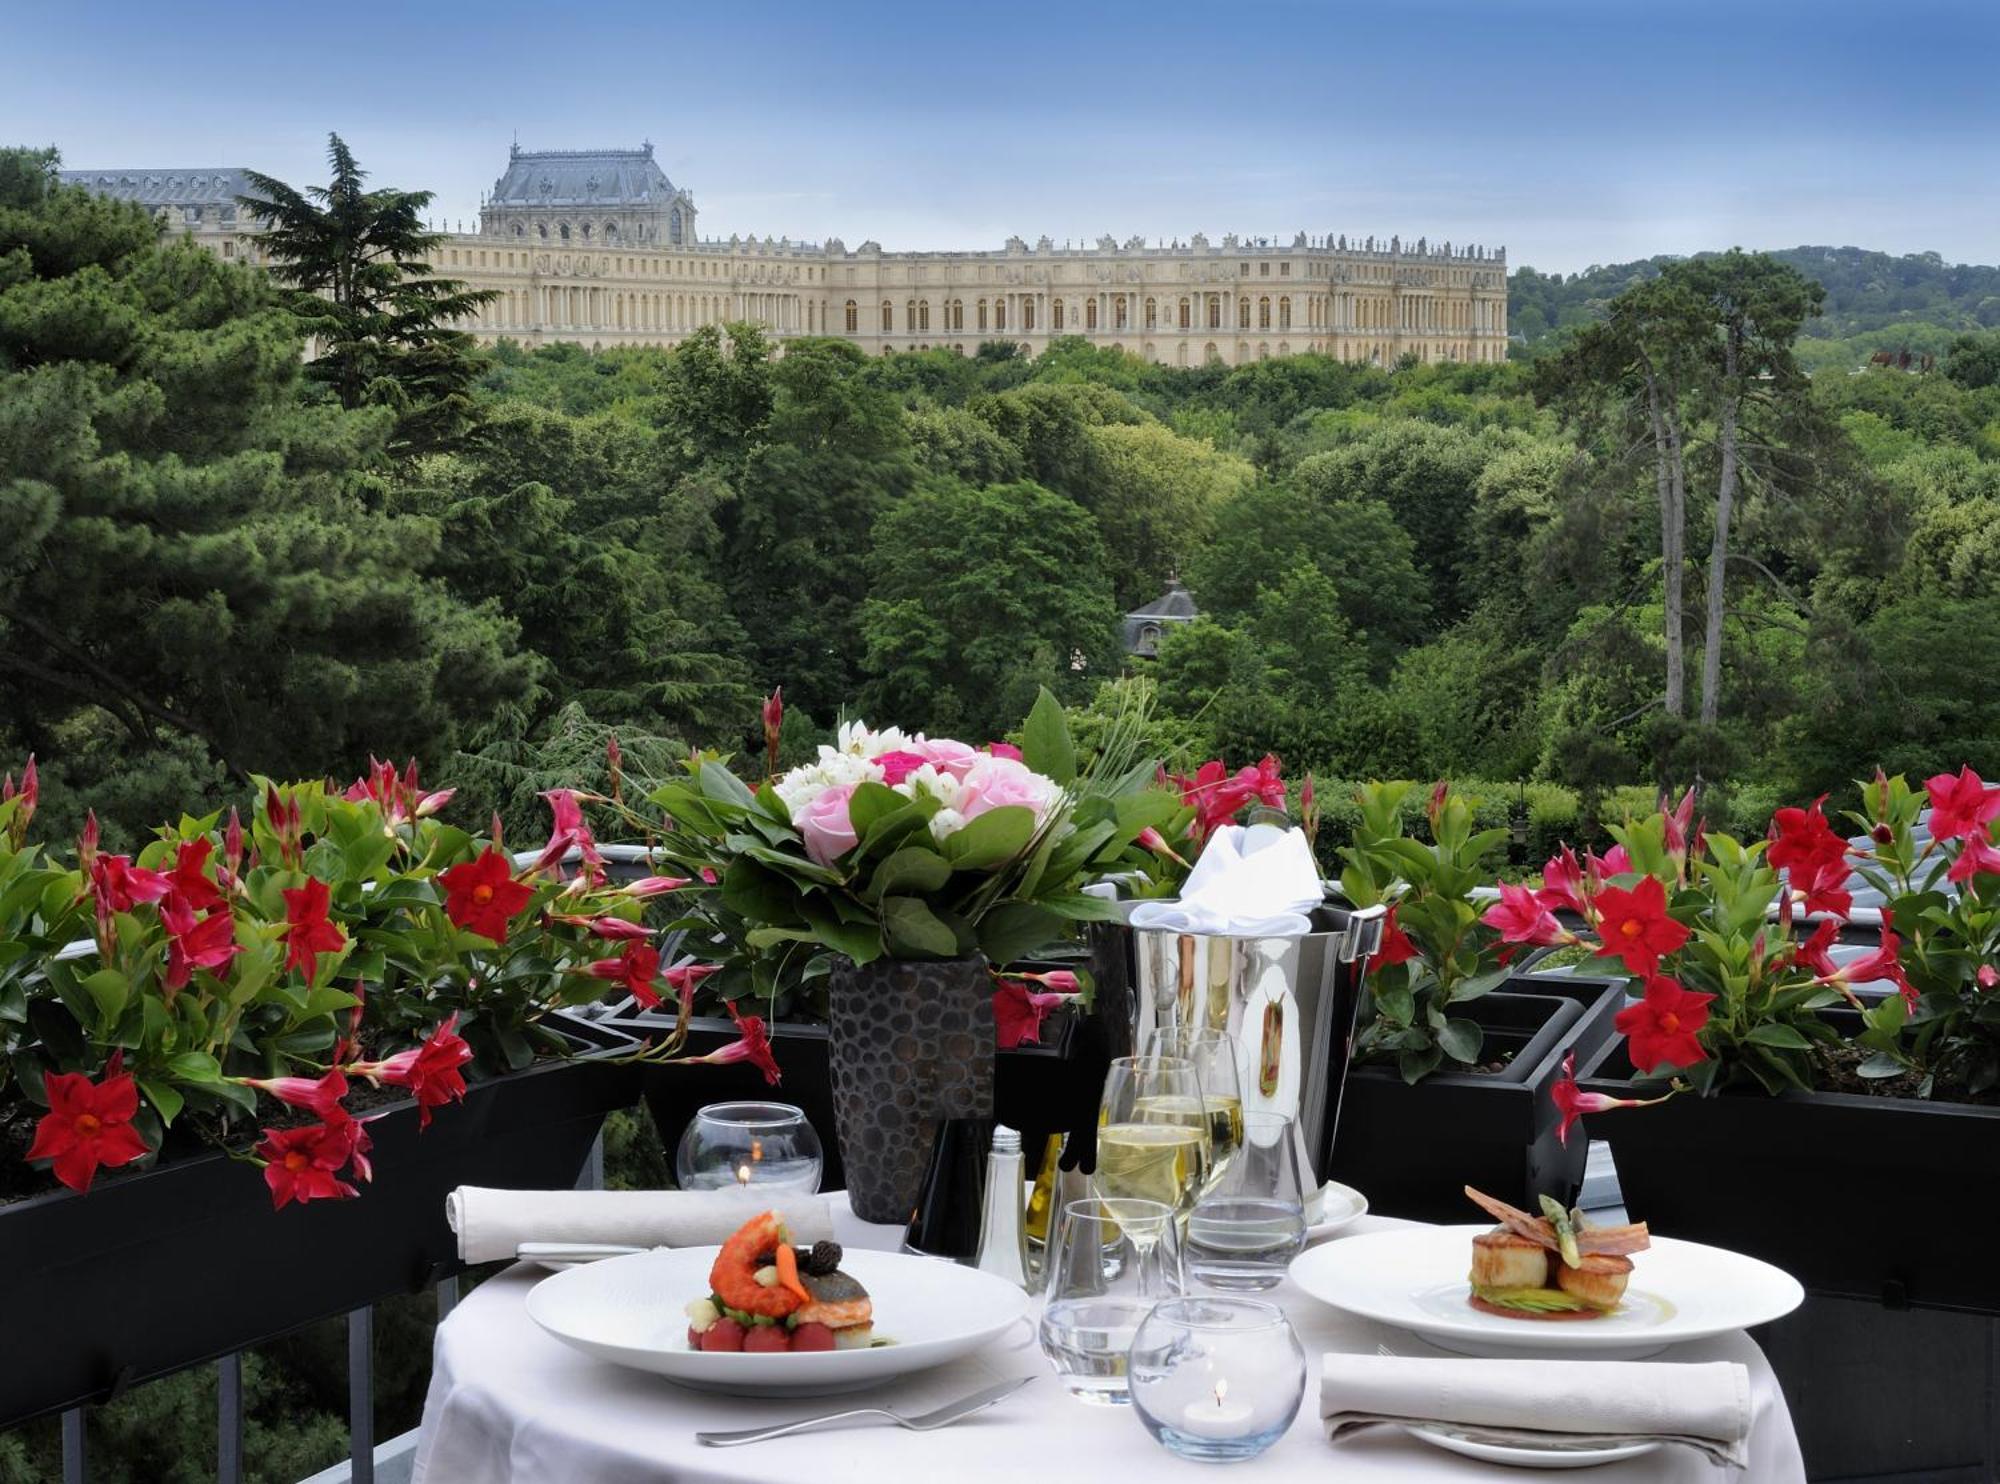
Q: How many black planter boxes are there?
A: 4